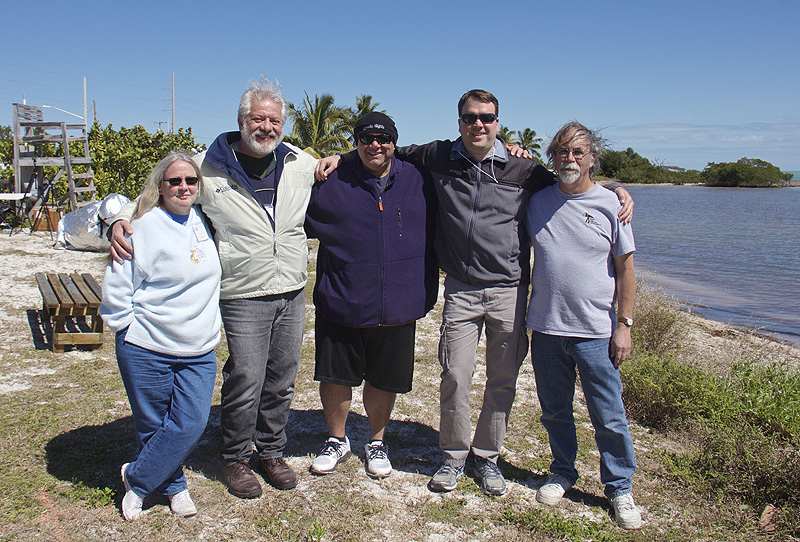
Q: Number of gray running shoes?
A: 2